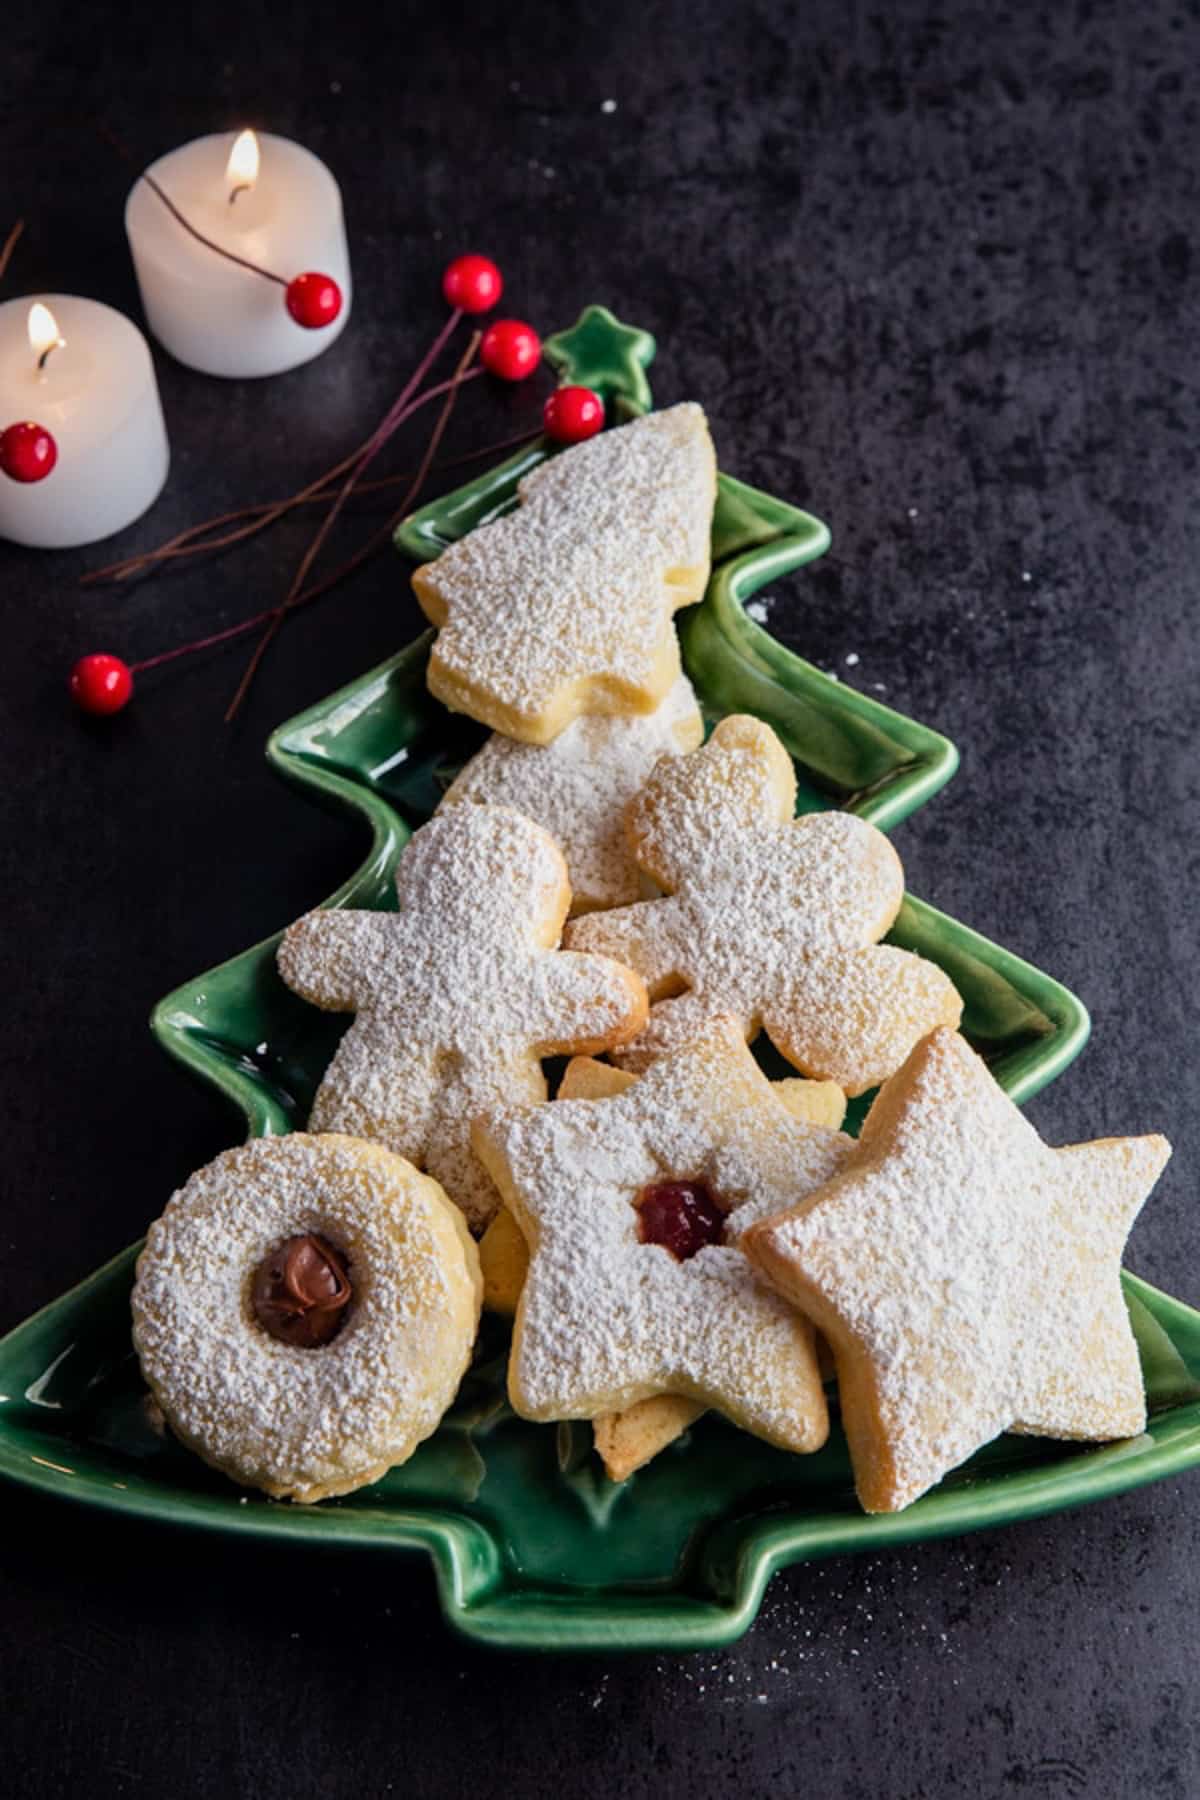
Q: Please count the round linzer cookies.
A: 1